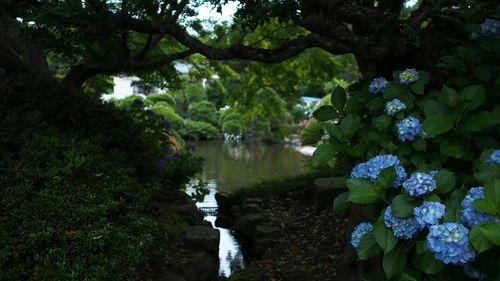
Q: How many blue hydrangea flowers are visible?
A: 13